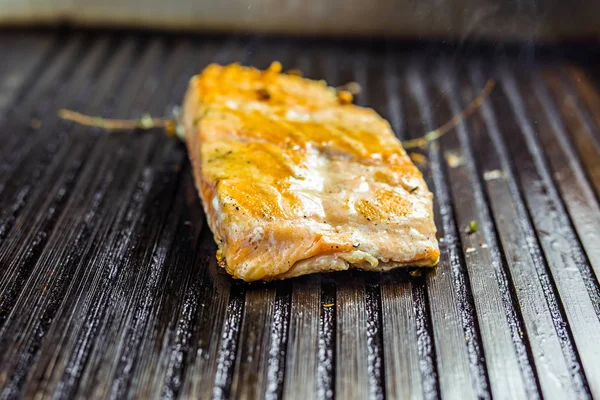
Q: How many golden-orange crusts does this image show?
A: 1